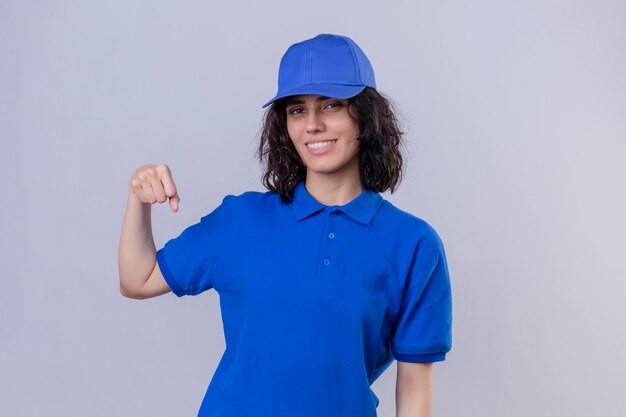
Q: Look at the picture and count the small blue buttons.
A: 2